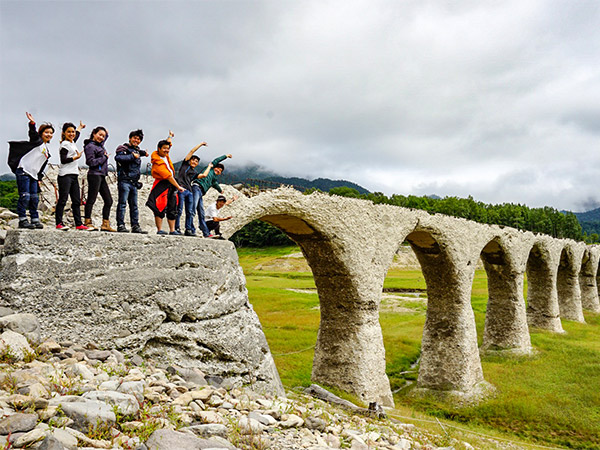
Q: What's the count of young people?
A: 8